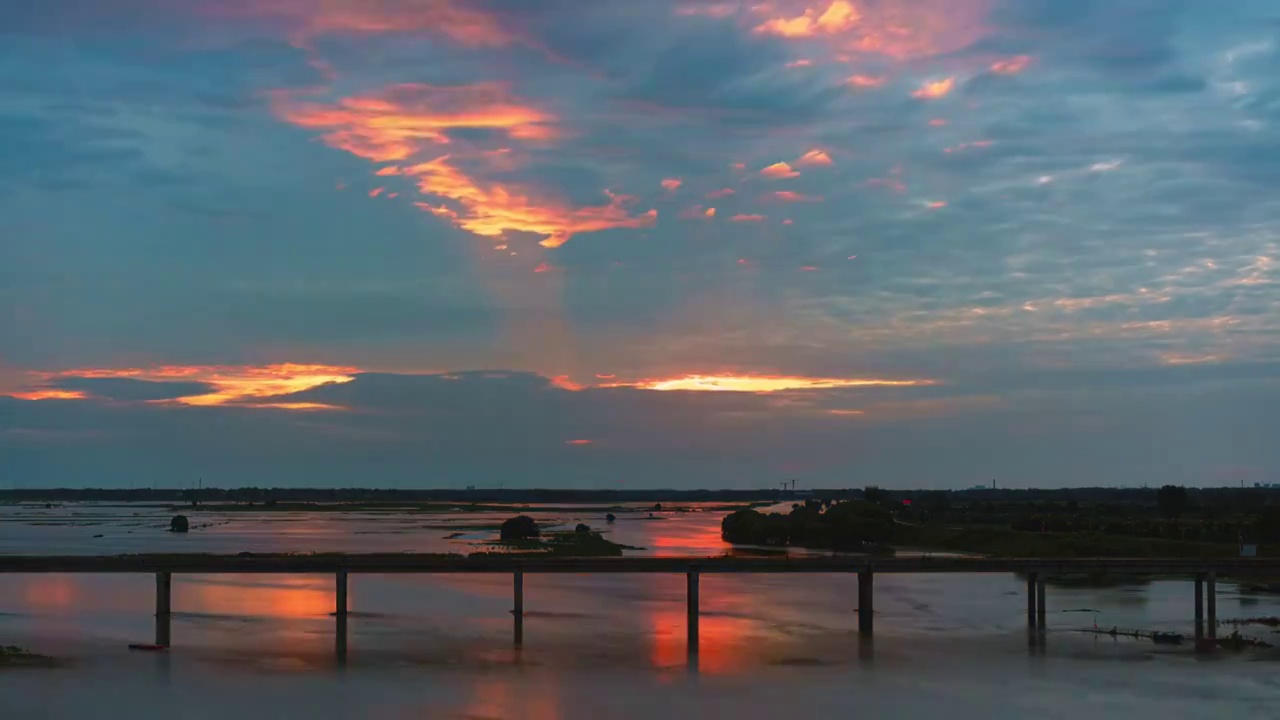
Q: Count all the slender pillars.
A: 9